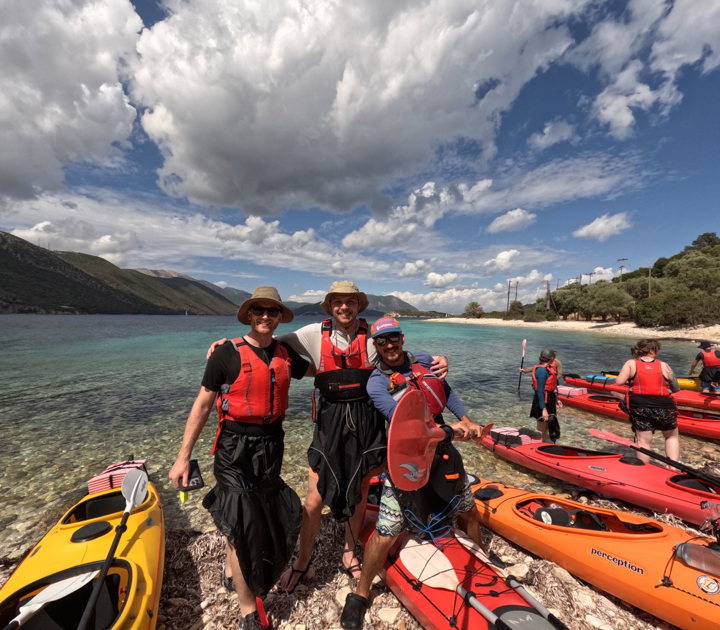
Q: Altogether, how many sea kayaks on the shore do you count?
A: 7